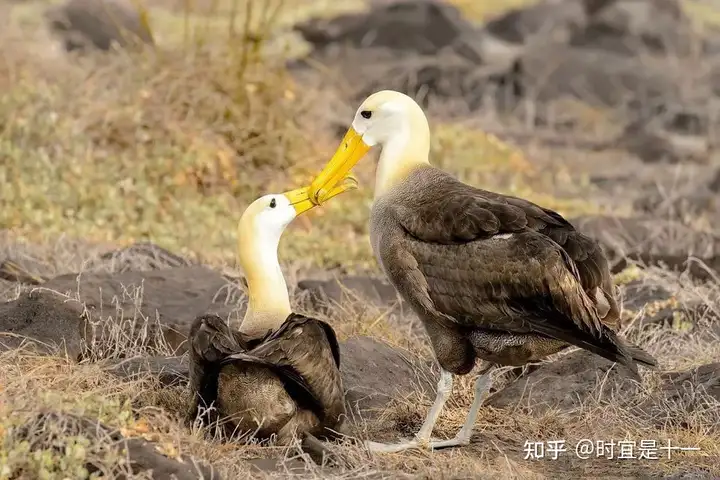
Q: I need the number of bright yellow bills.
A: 2